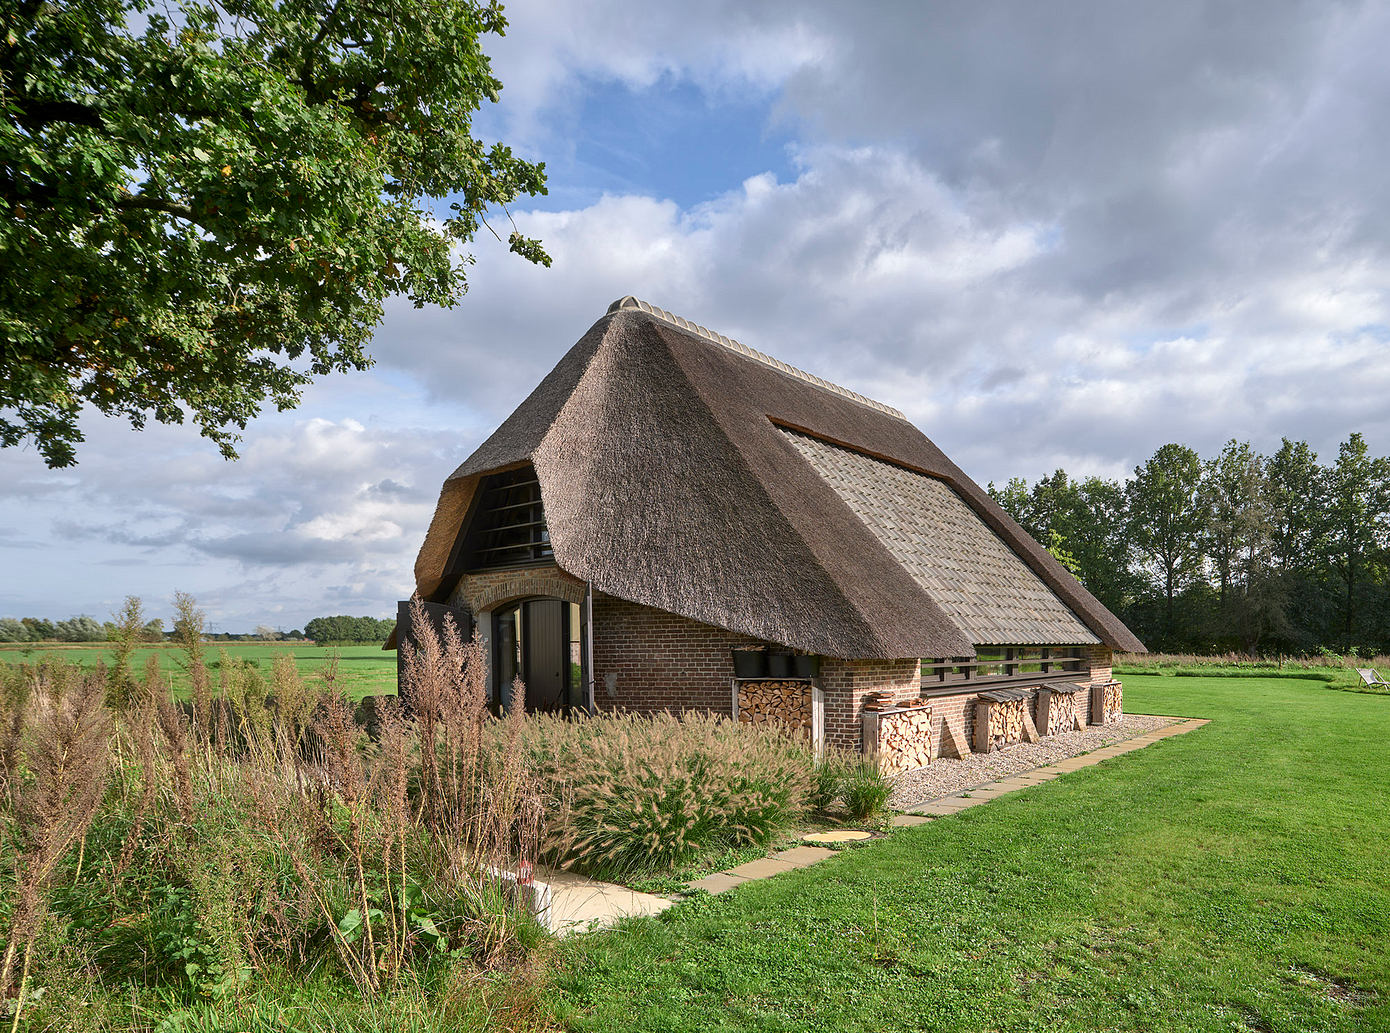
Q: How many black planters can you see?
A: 3